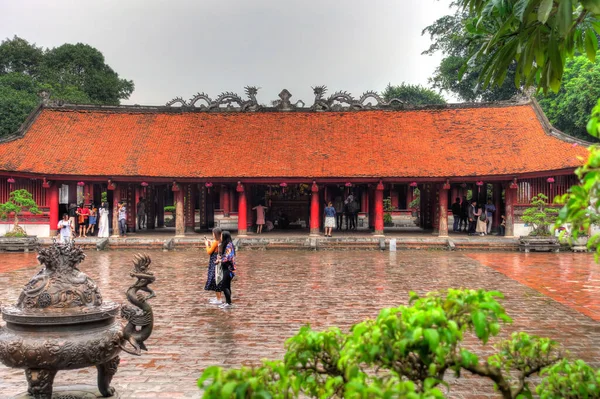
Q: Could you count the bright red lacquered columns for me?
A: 4